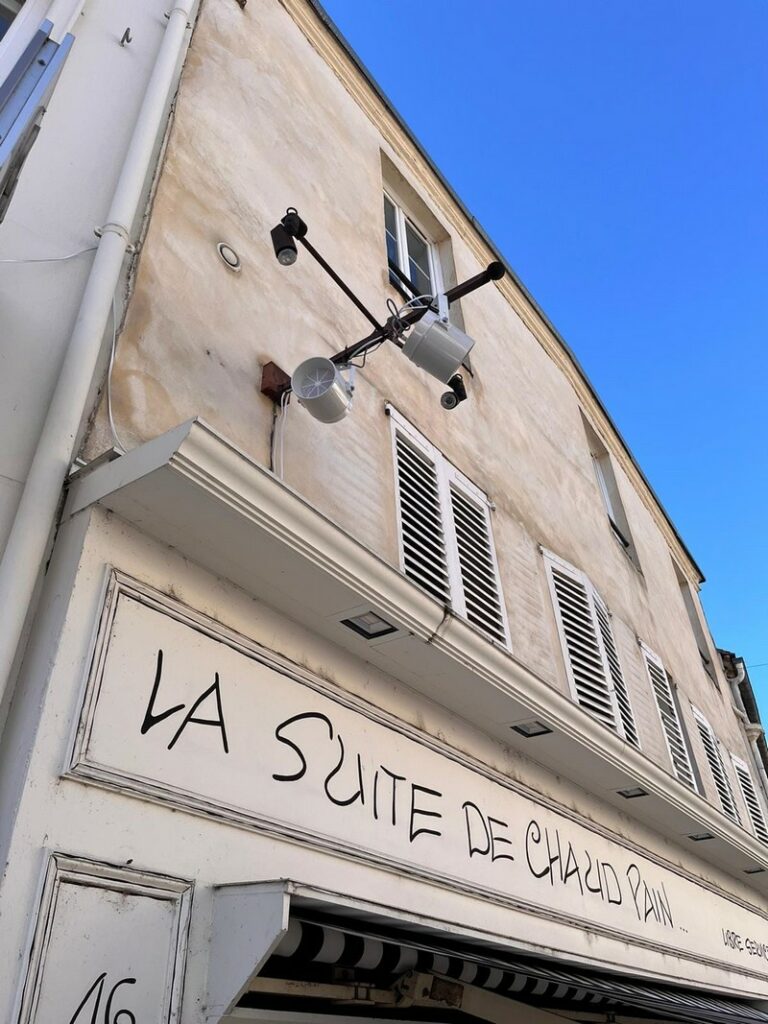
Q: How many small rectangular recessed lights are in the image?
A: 5